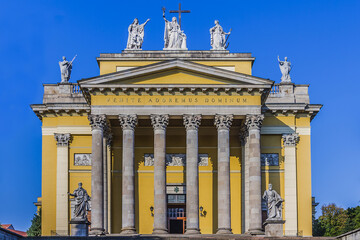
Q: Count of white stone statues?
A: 7